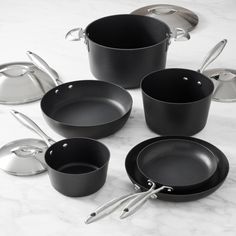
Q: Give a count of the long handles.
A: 5